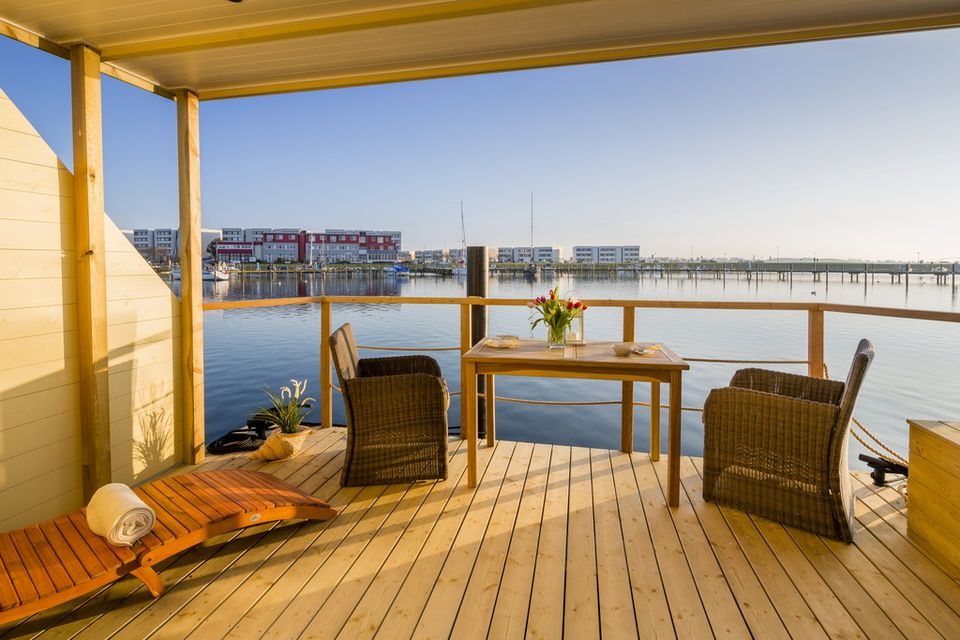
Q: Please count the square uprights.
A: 6